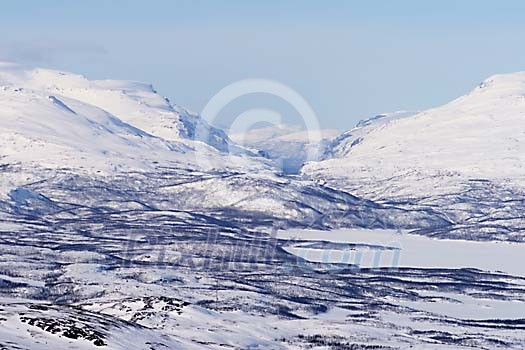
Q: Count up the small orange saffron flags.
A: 0